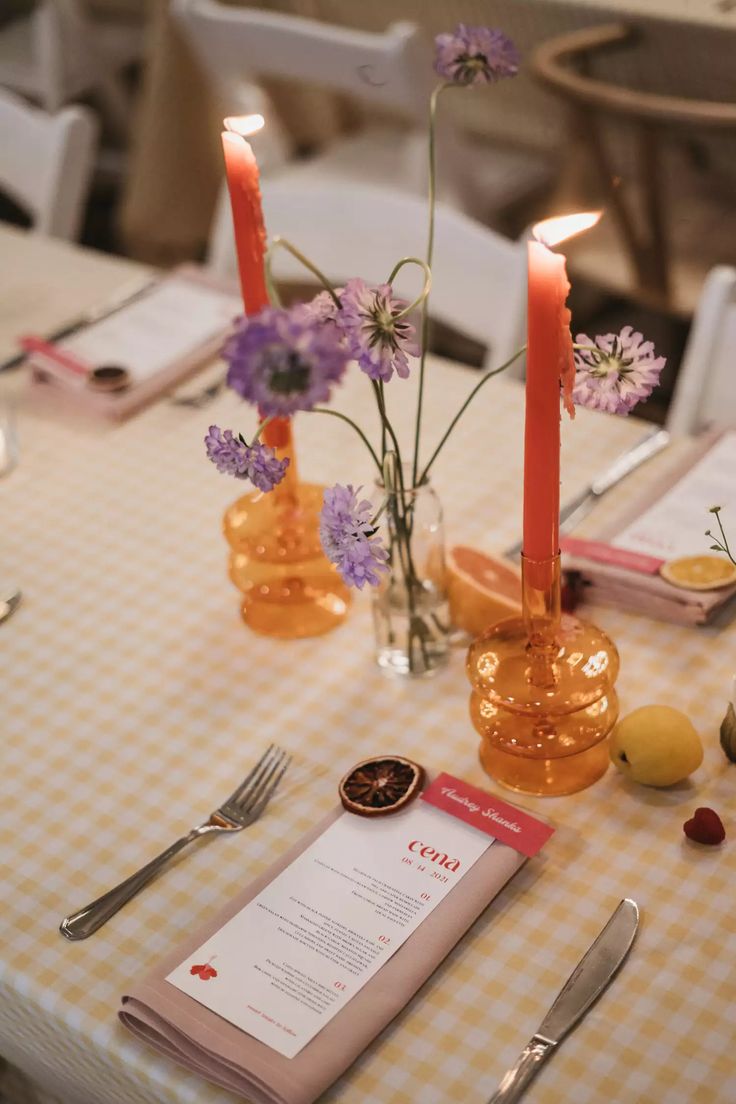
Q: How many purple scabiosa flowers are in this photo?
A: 7